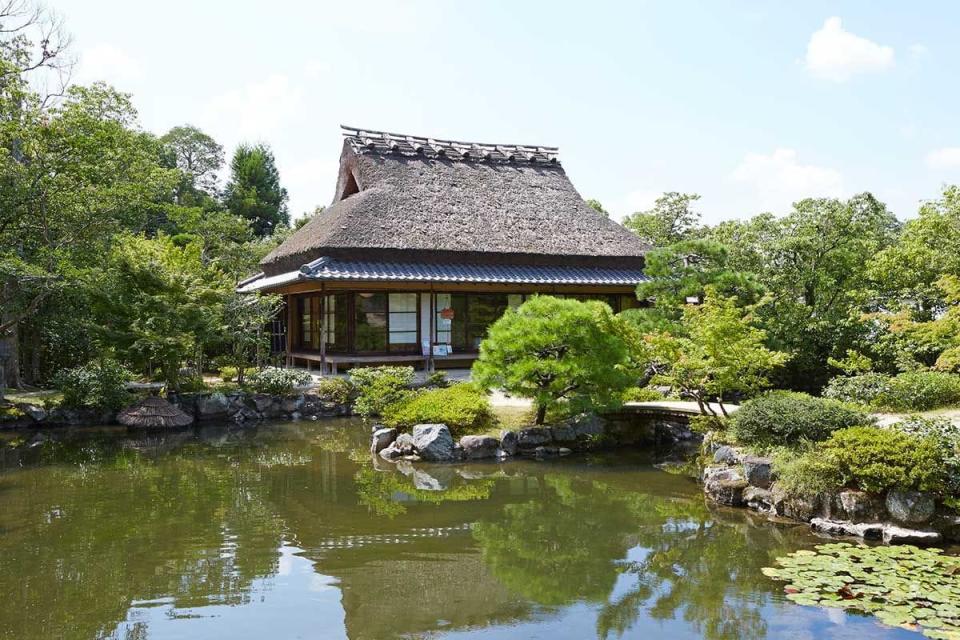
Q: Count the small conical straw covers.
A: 1